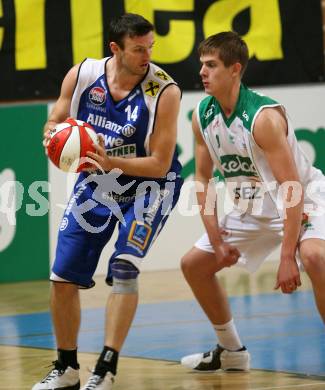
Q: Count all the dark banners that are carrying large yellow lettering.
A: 1